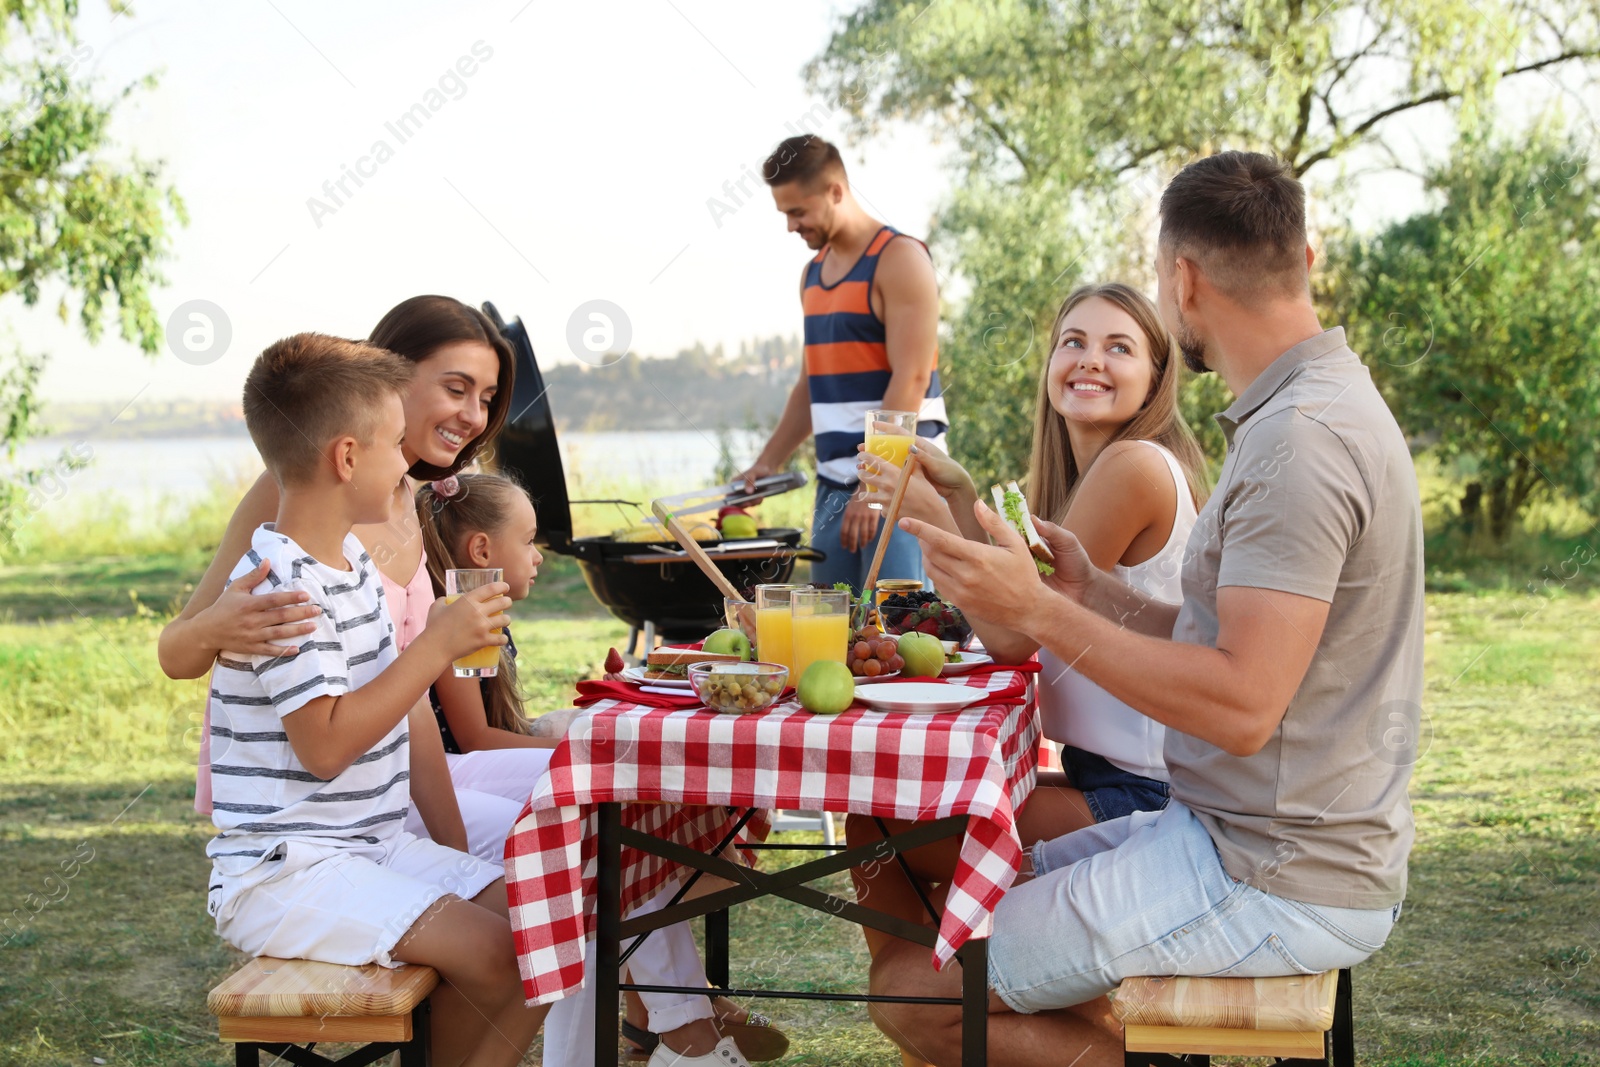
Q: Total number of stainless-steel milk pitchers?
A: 0